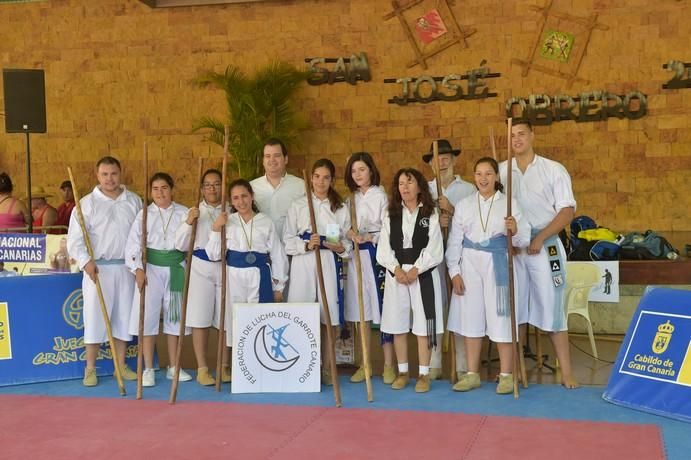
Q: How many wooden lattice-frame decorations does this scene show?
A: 2